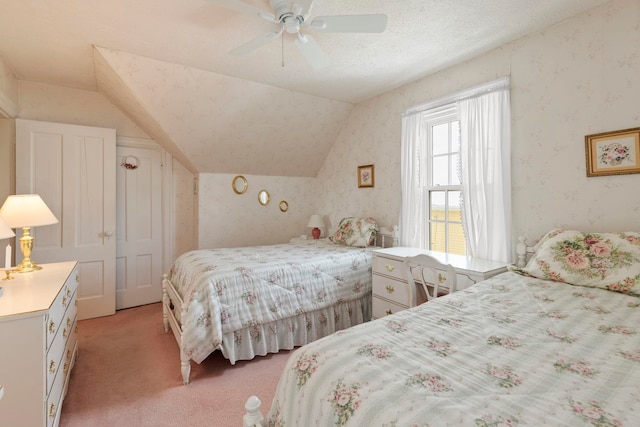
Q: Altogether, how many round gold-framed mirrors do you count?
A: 3